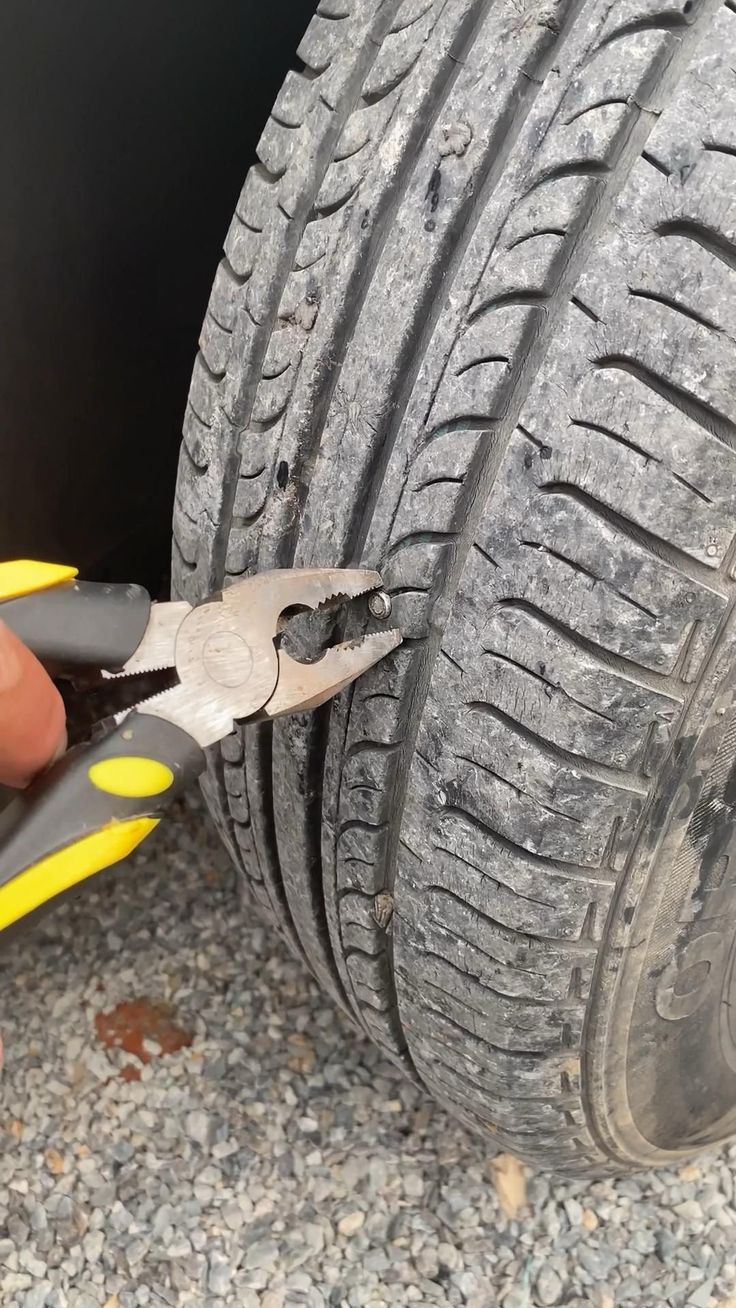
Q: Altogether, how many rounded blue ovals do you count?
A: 0